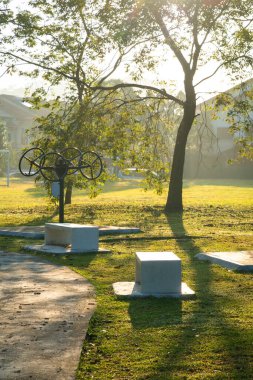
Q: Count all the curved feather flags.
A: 0